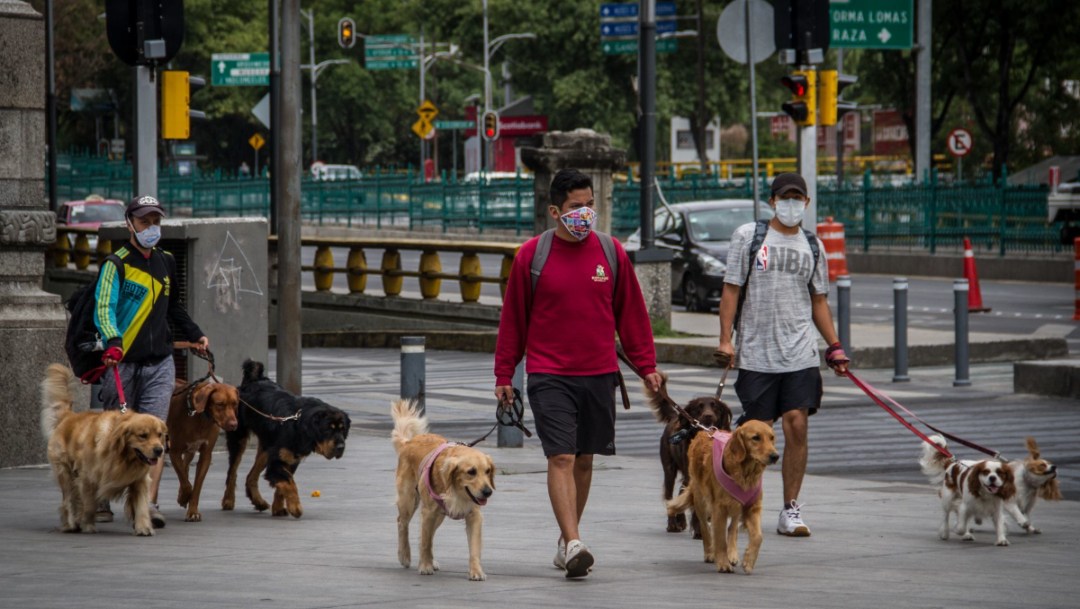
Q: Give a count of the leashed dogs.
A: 8